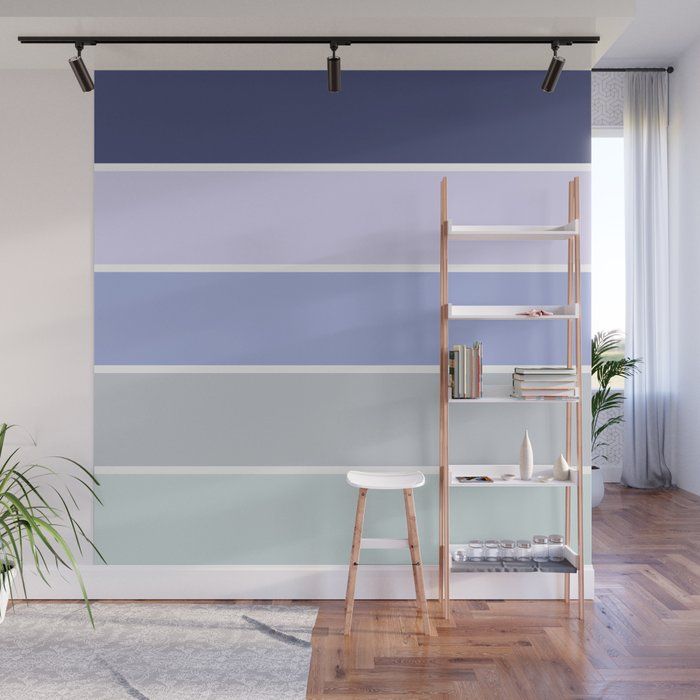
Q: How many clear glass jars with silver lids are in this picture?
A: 6